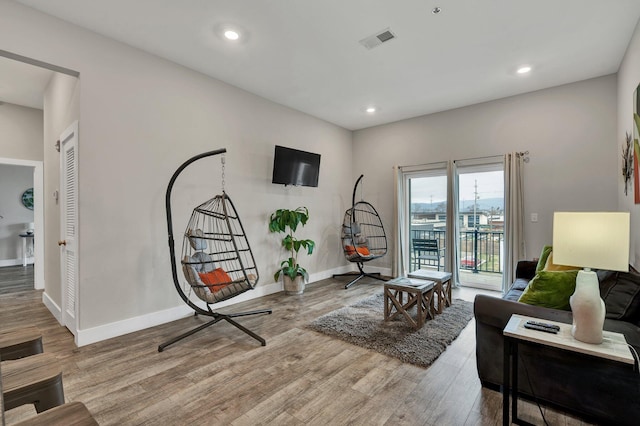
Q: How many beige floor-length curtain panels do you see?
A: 3